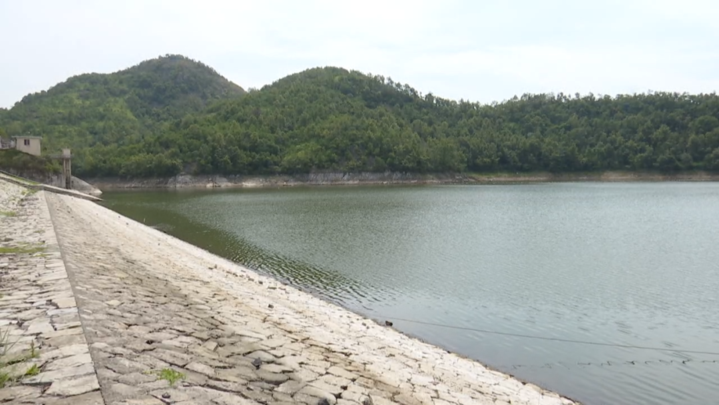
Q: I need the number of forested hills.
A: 2